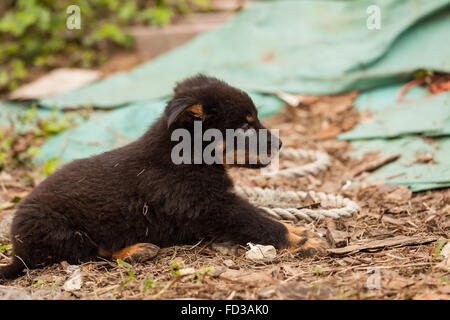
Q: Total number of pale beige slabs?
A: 1